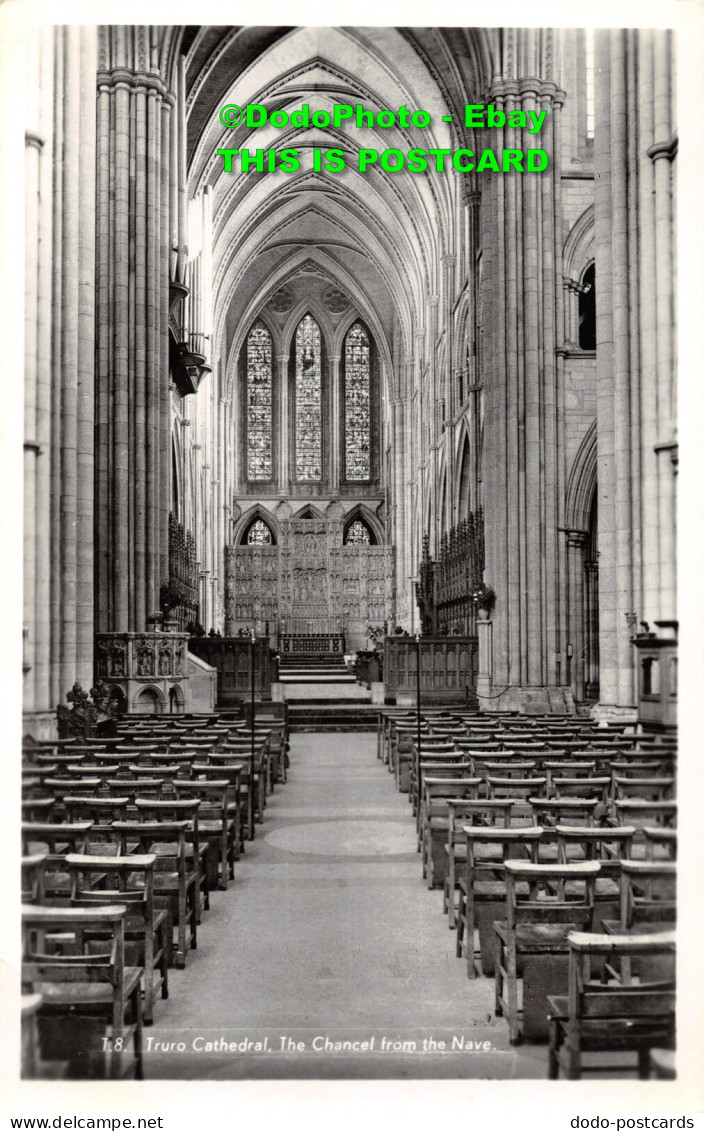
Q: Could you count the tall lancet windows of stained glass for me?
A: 3